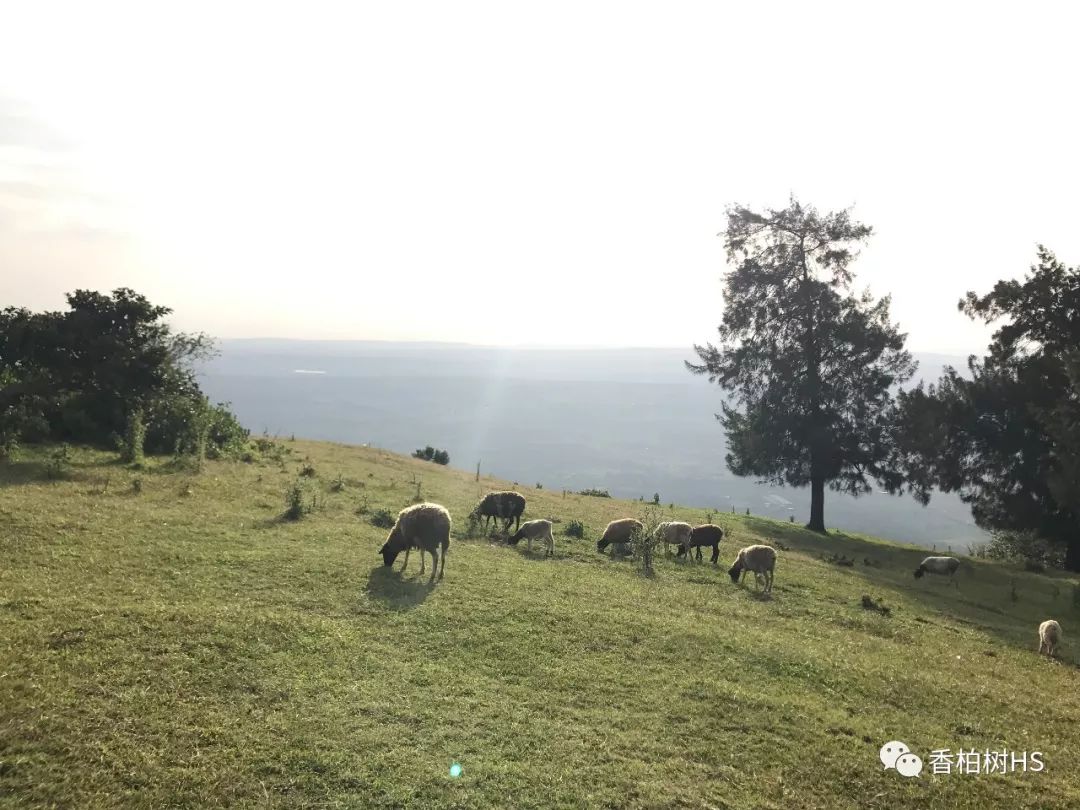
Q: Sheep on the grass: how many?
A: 9